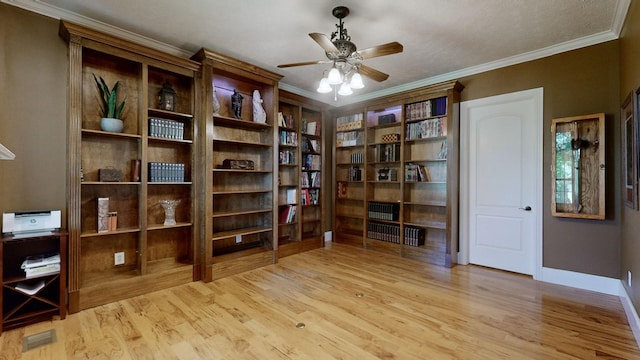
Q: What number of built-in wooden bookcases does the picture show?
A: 4